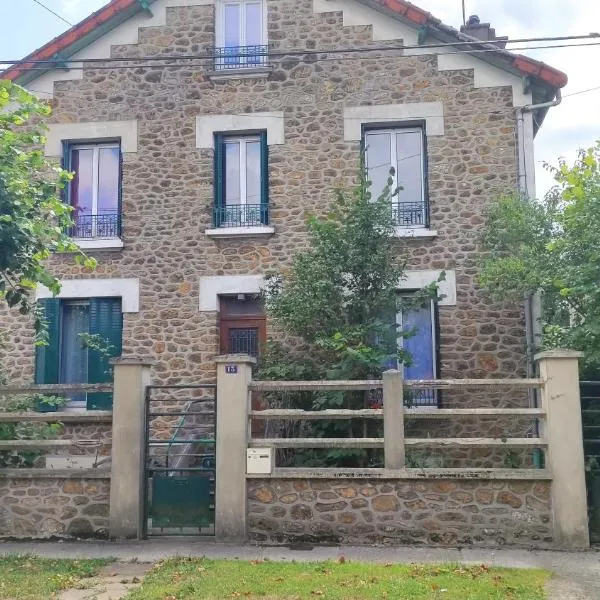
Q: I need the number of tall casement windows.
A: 6